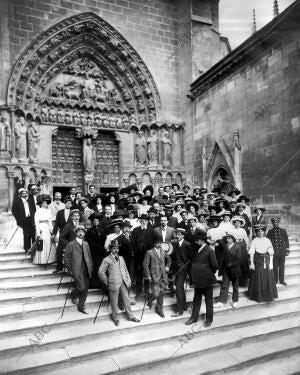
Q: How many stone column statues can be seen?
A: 7